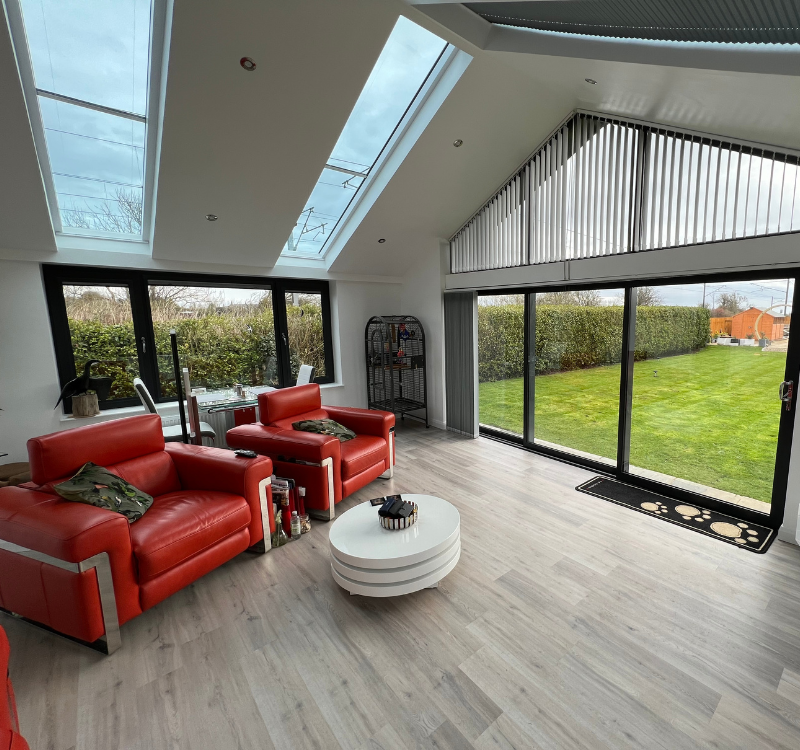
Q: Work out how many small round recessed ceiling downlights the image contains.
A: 5